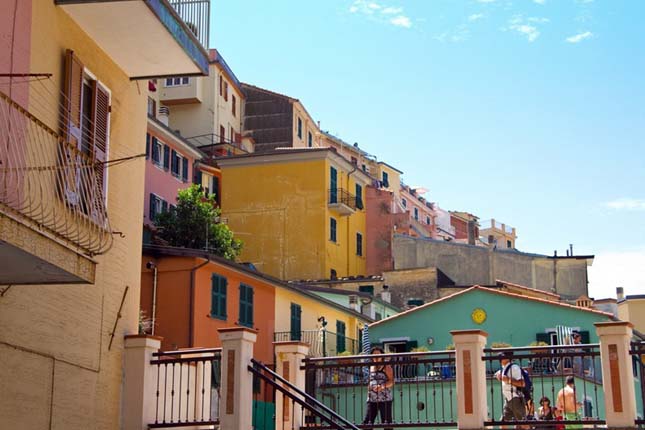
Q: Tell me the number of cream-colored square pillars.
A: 5